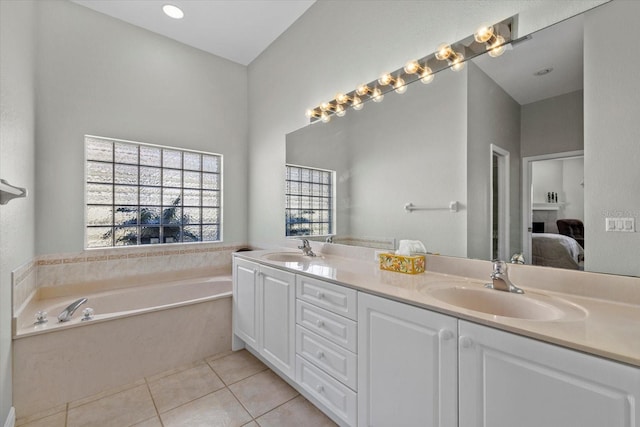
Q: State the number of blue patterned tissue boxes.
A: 0